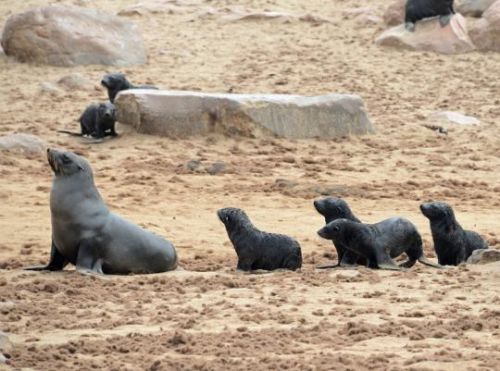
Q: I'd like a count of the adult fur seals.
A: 1